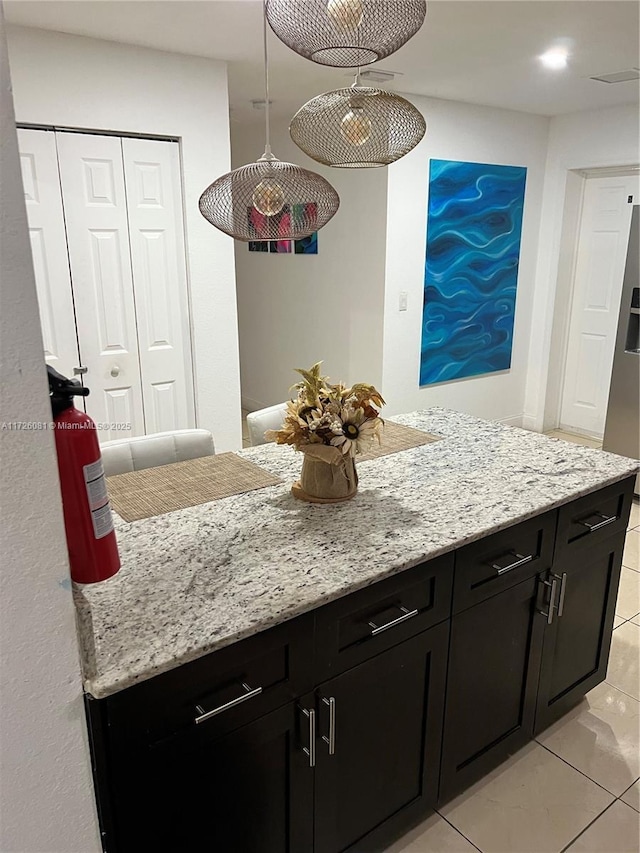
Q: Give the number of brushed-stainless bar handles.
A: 8